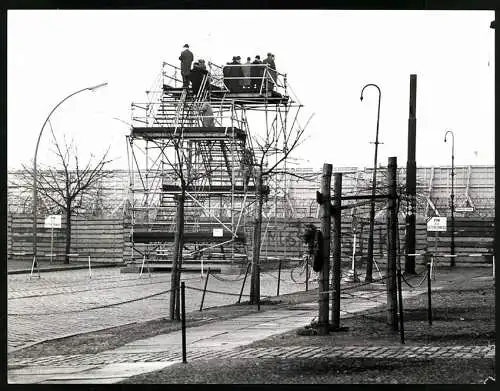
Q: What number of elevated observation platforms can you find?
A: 1